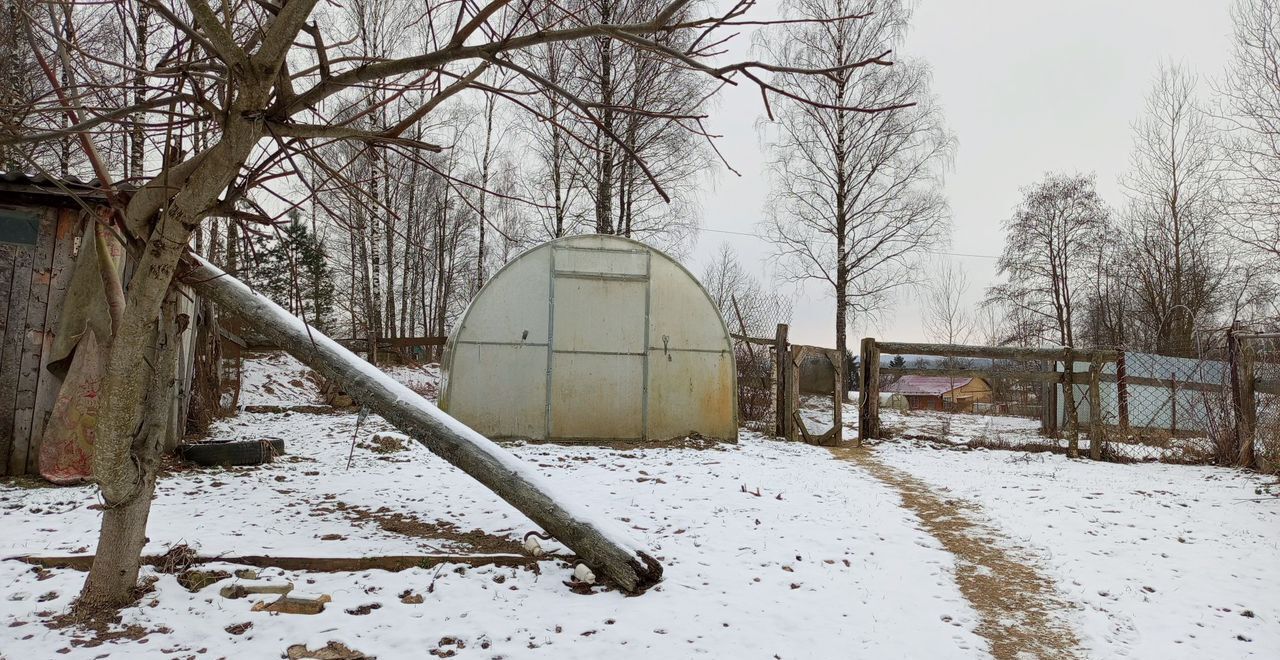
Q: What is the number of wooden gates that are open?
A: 1